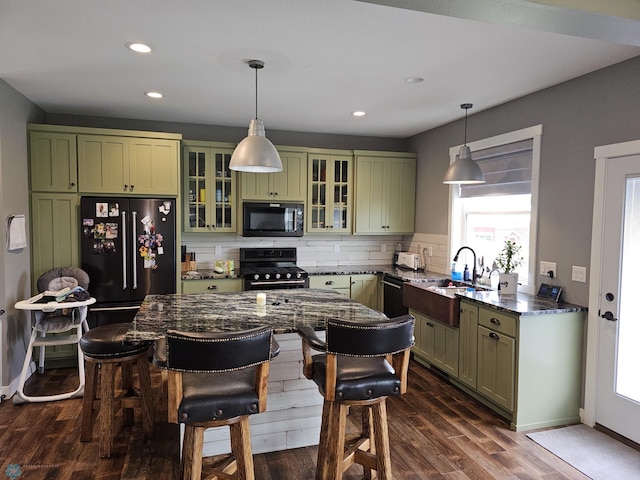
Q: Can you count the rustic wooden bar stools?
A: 3